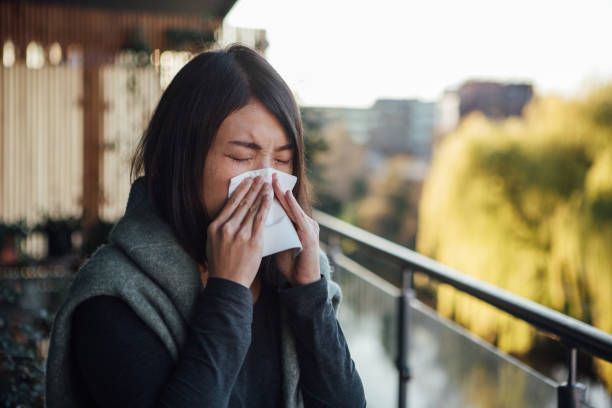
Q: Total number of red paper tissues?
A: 0